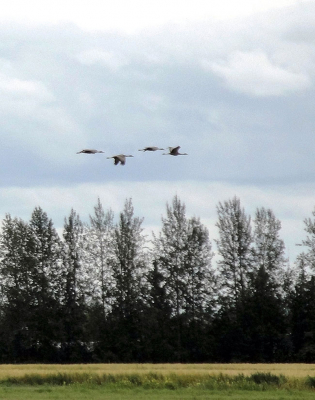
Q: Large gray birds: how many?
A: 4